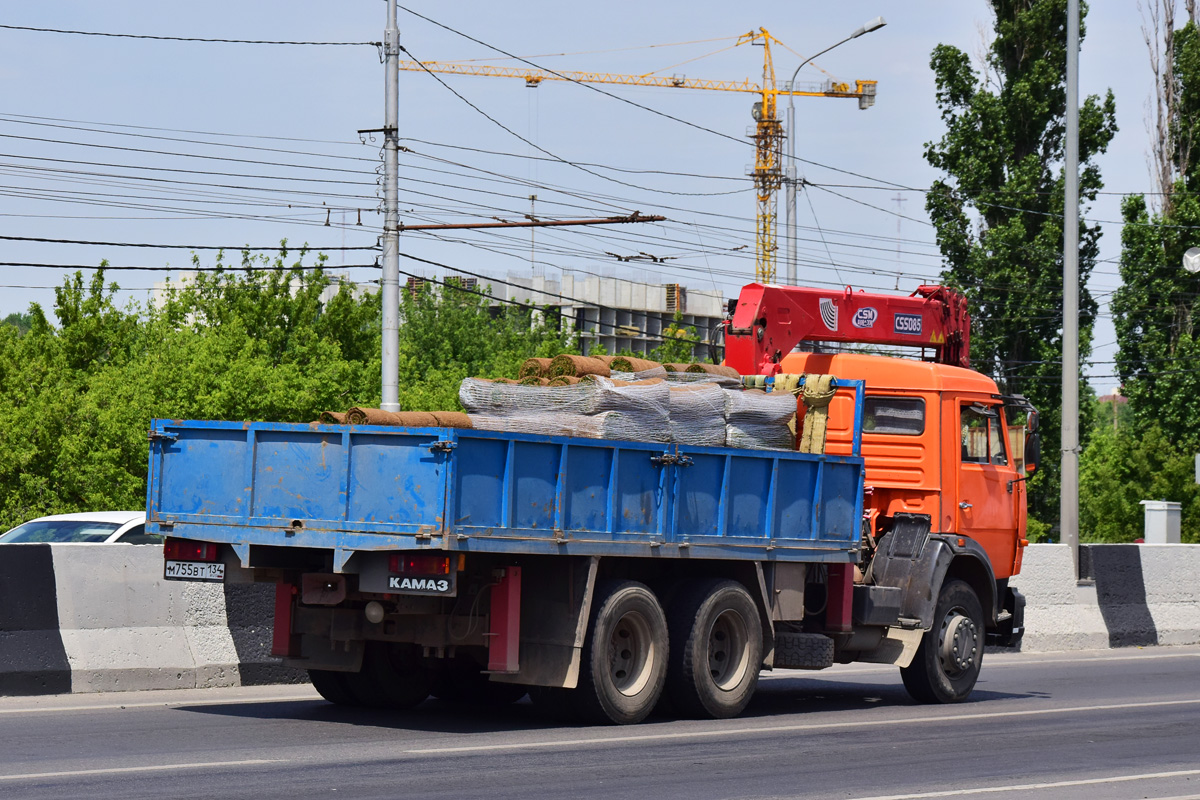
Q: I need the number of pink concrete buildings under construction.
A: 0